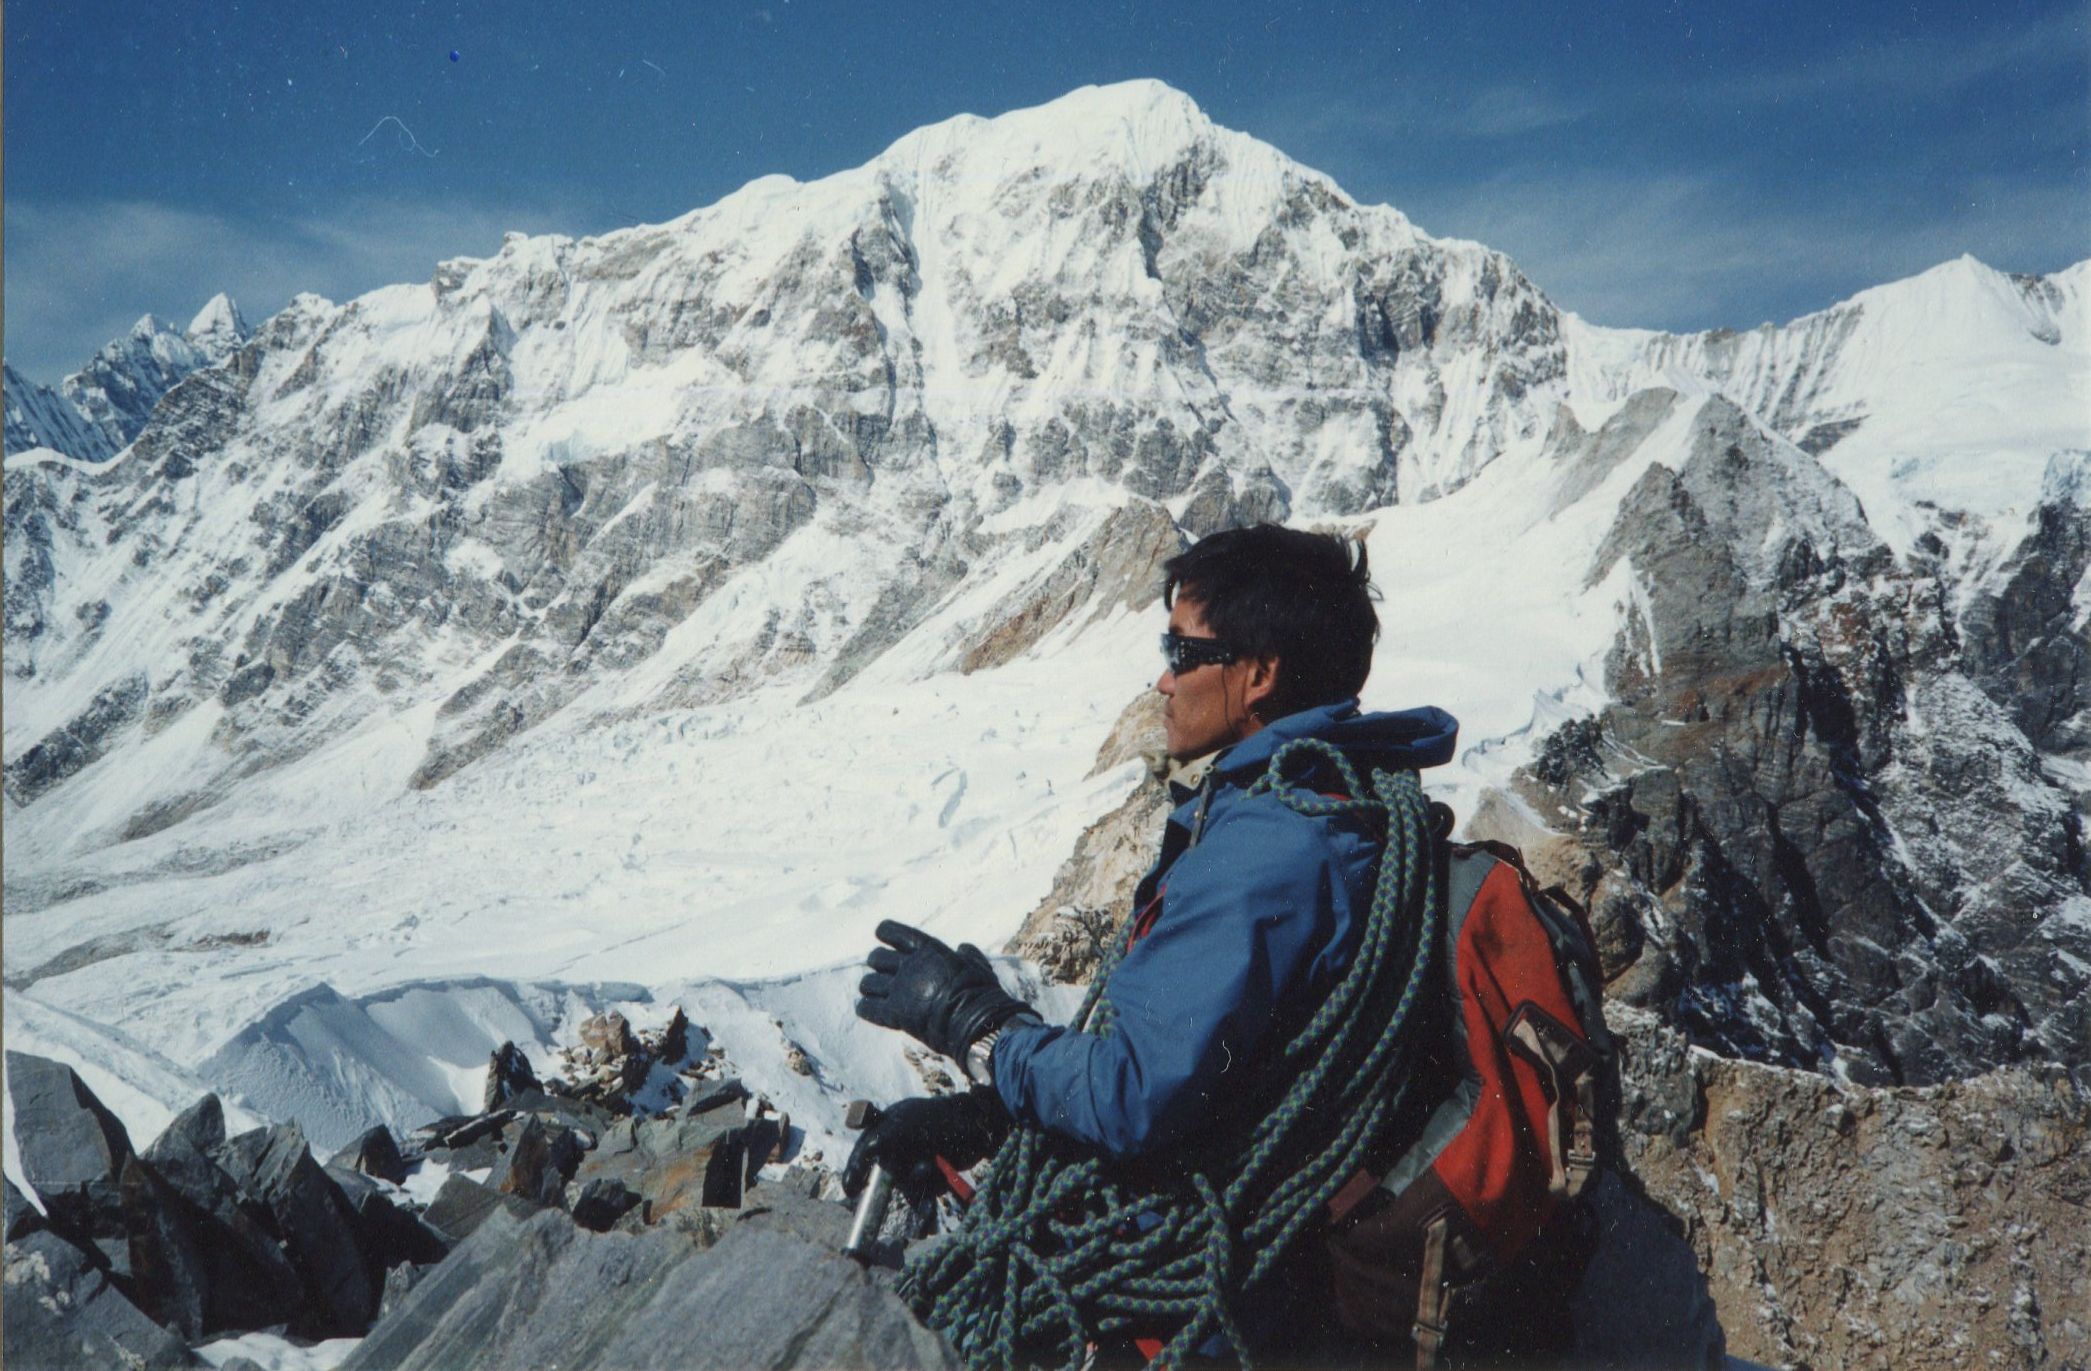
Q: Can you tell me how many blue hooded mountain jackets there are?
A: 1